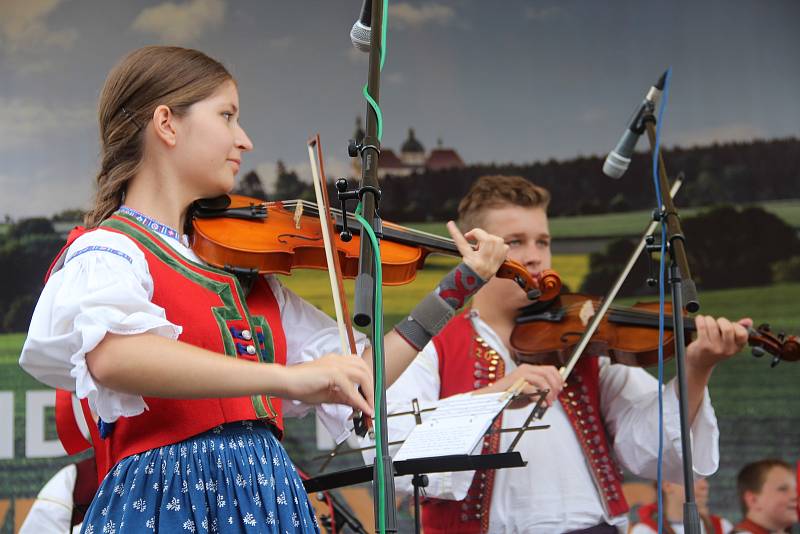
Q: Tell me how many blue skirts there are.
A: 1